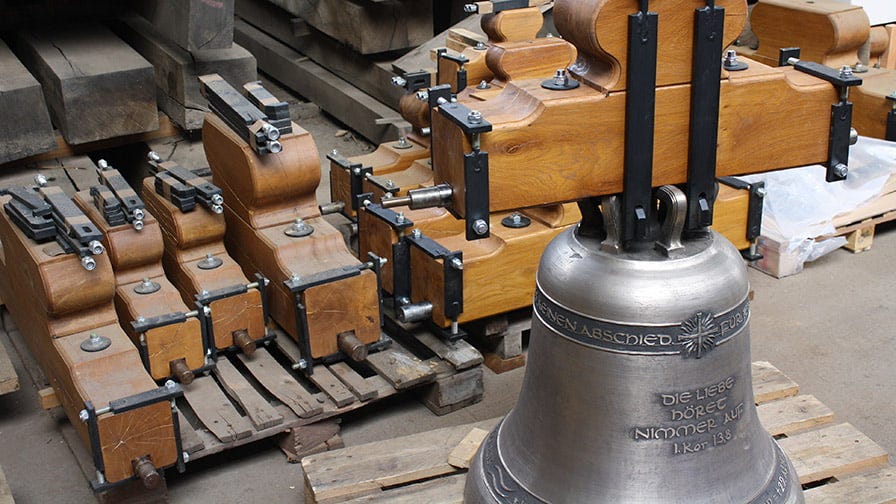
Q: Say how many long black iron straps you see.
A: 2